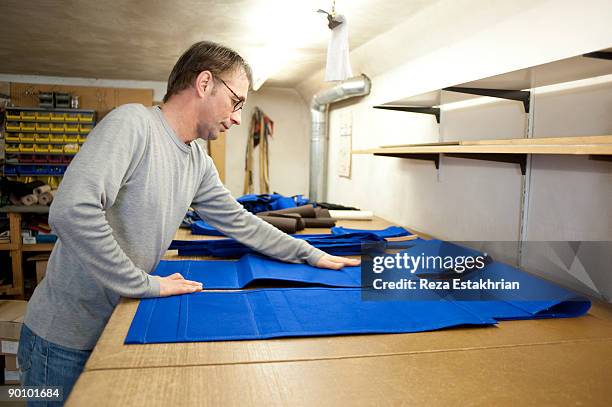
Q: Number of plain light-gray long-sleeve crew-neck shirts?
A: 1